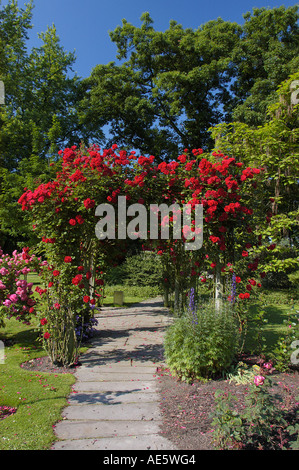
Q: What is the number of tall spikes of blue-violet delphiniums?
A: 2